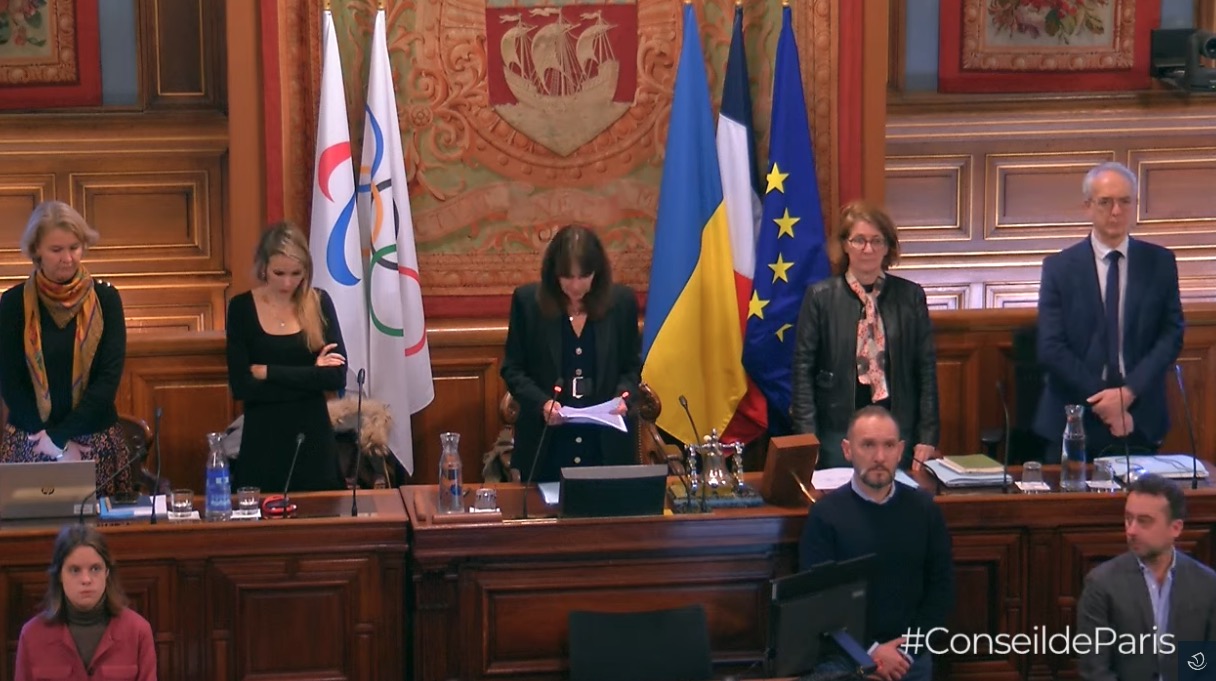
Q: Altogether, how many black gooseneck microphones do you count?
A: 11